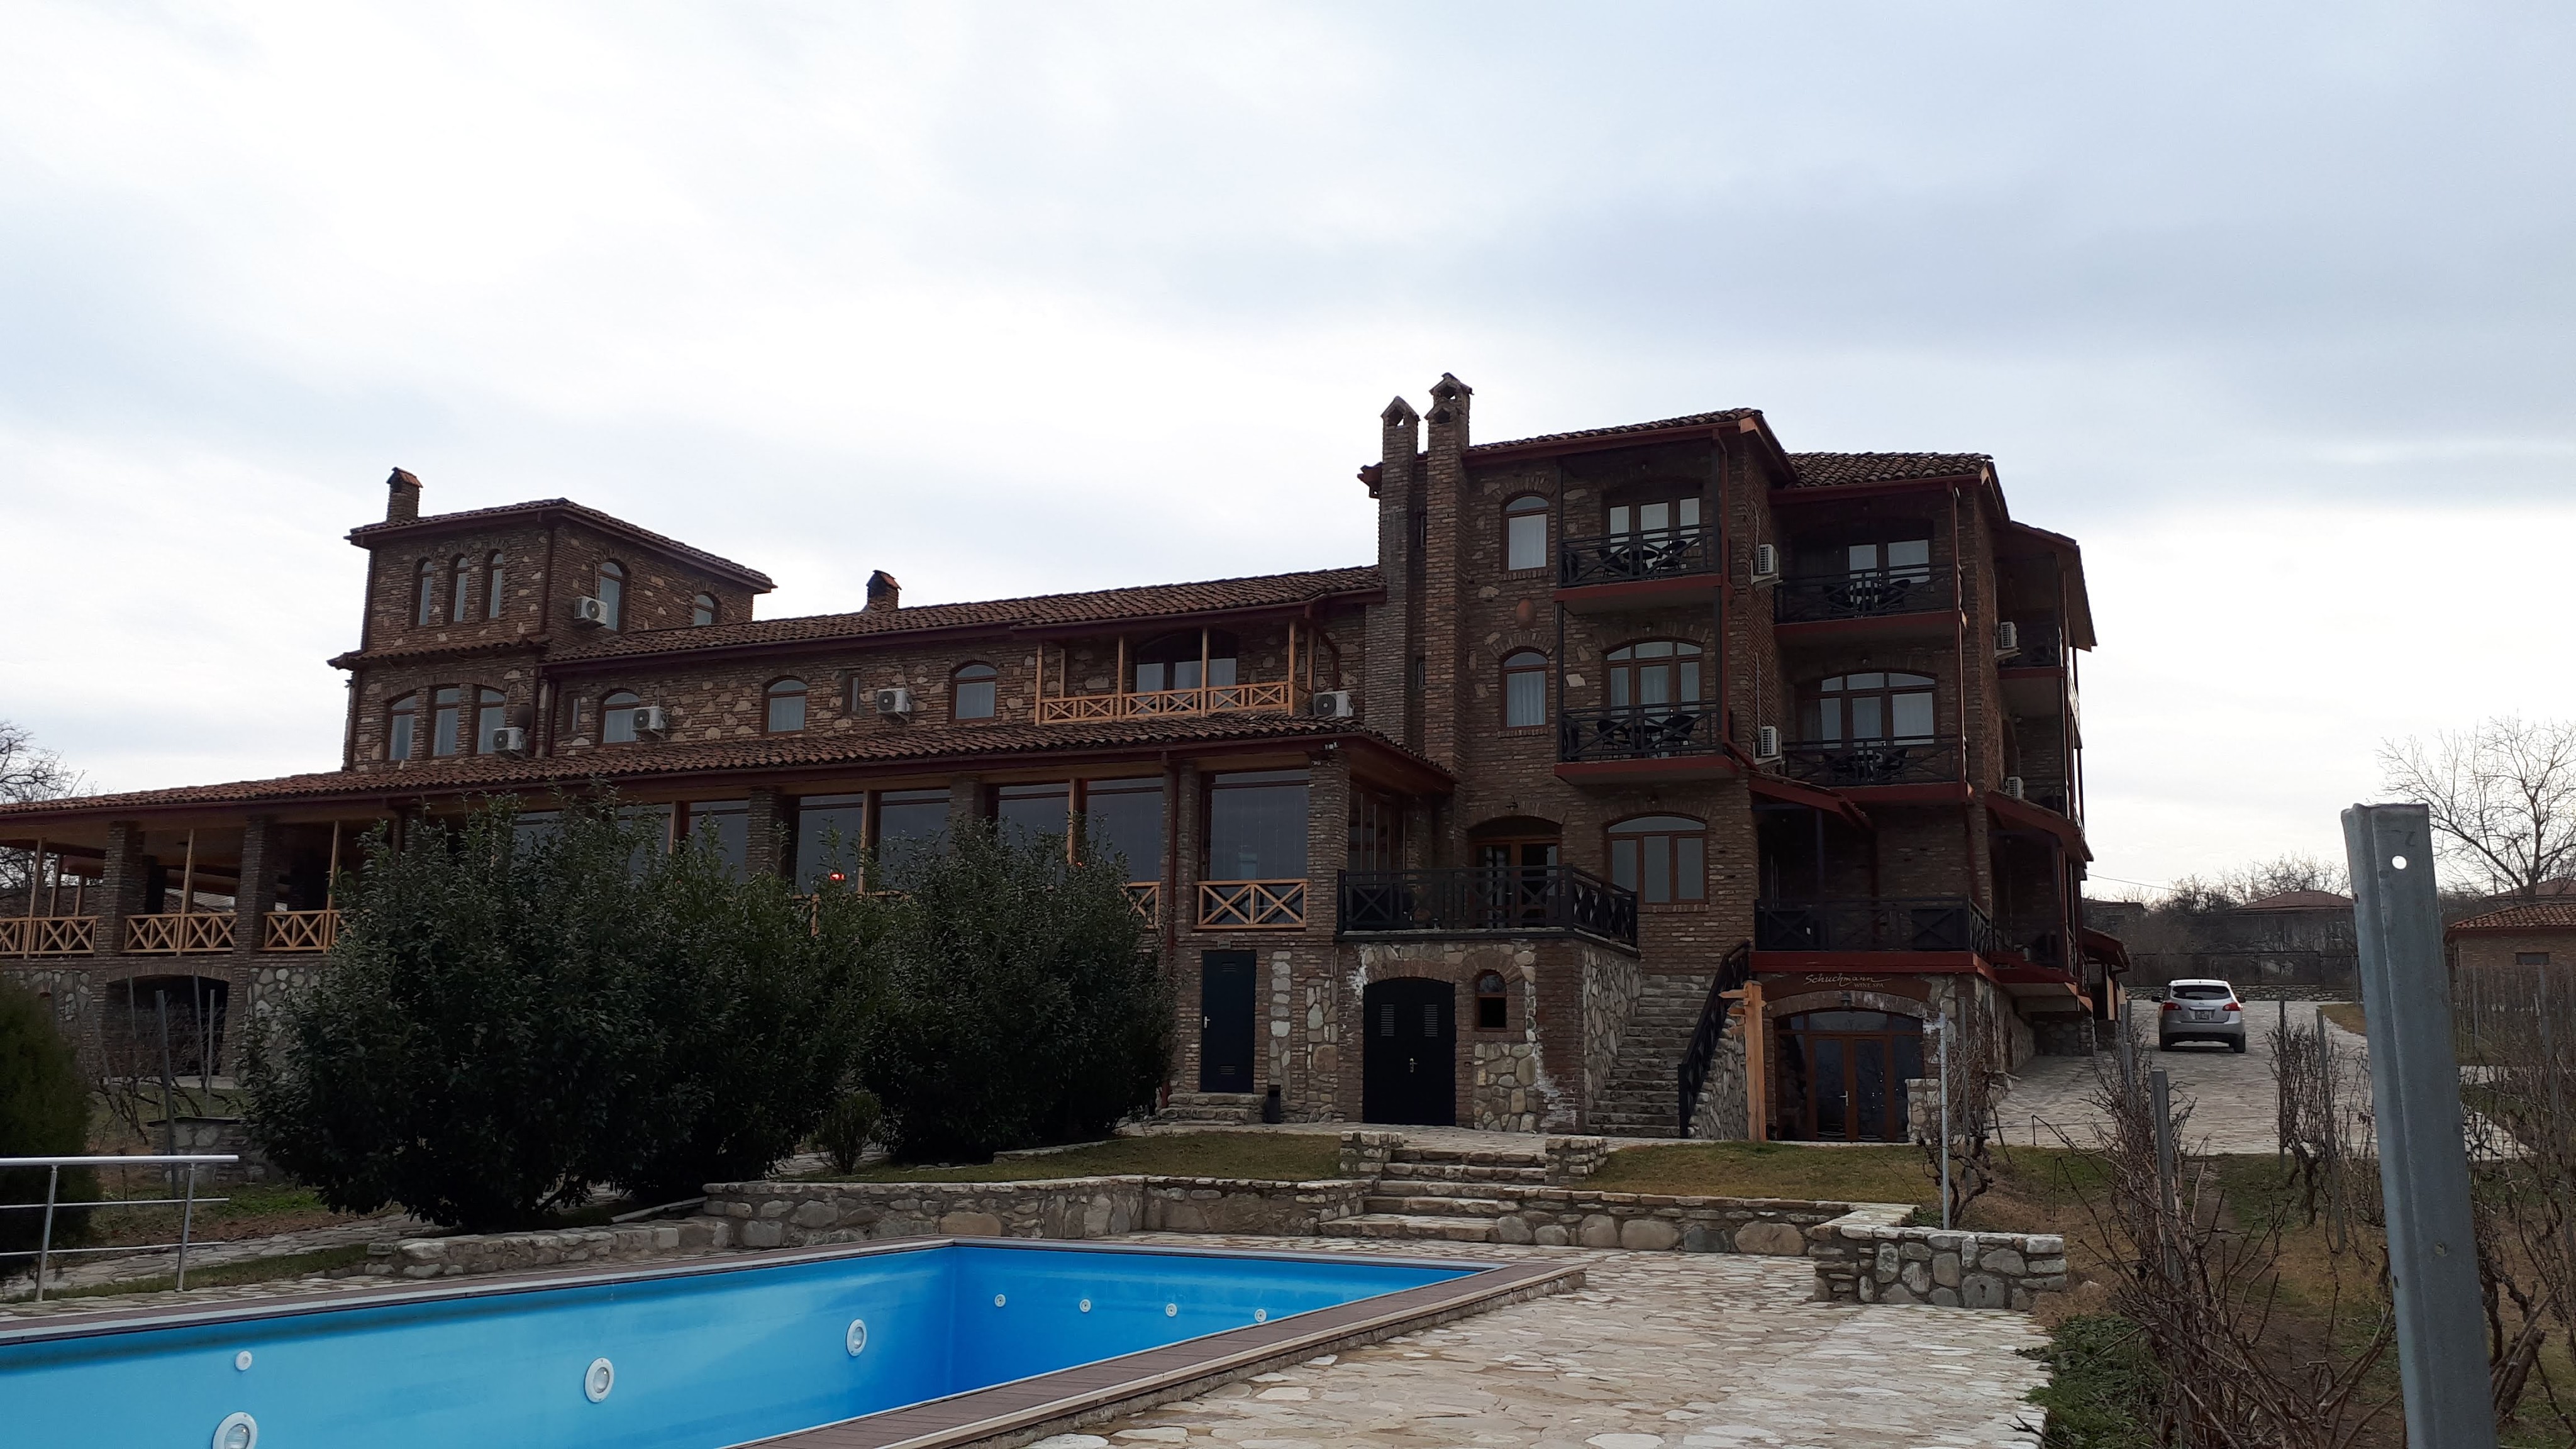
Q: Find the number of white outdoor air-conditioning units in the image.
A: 9